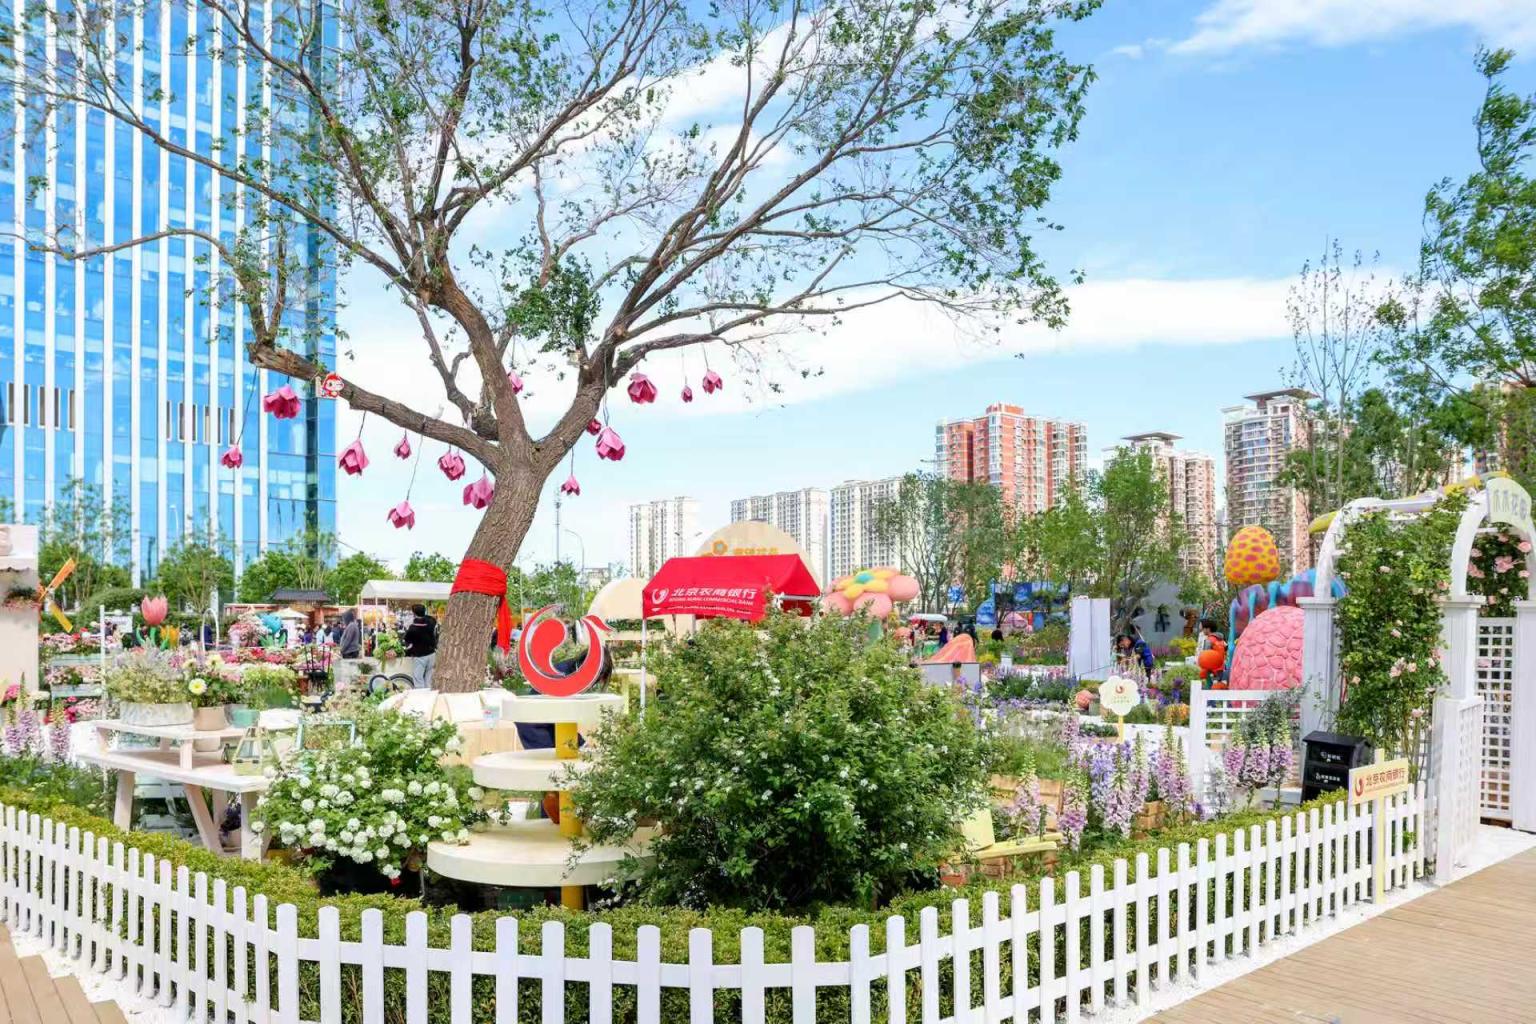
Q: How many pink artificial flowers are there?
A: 14